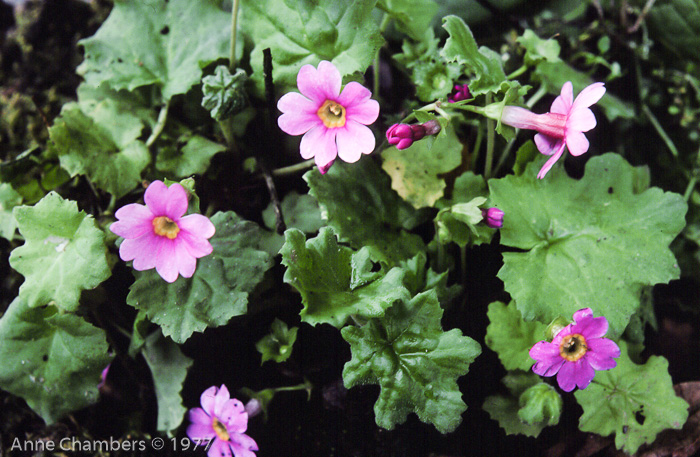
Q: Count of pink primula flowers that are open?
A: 5